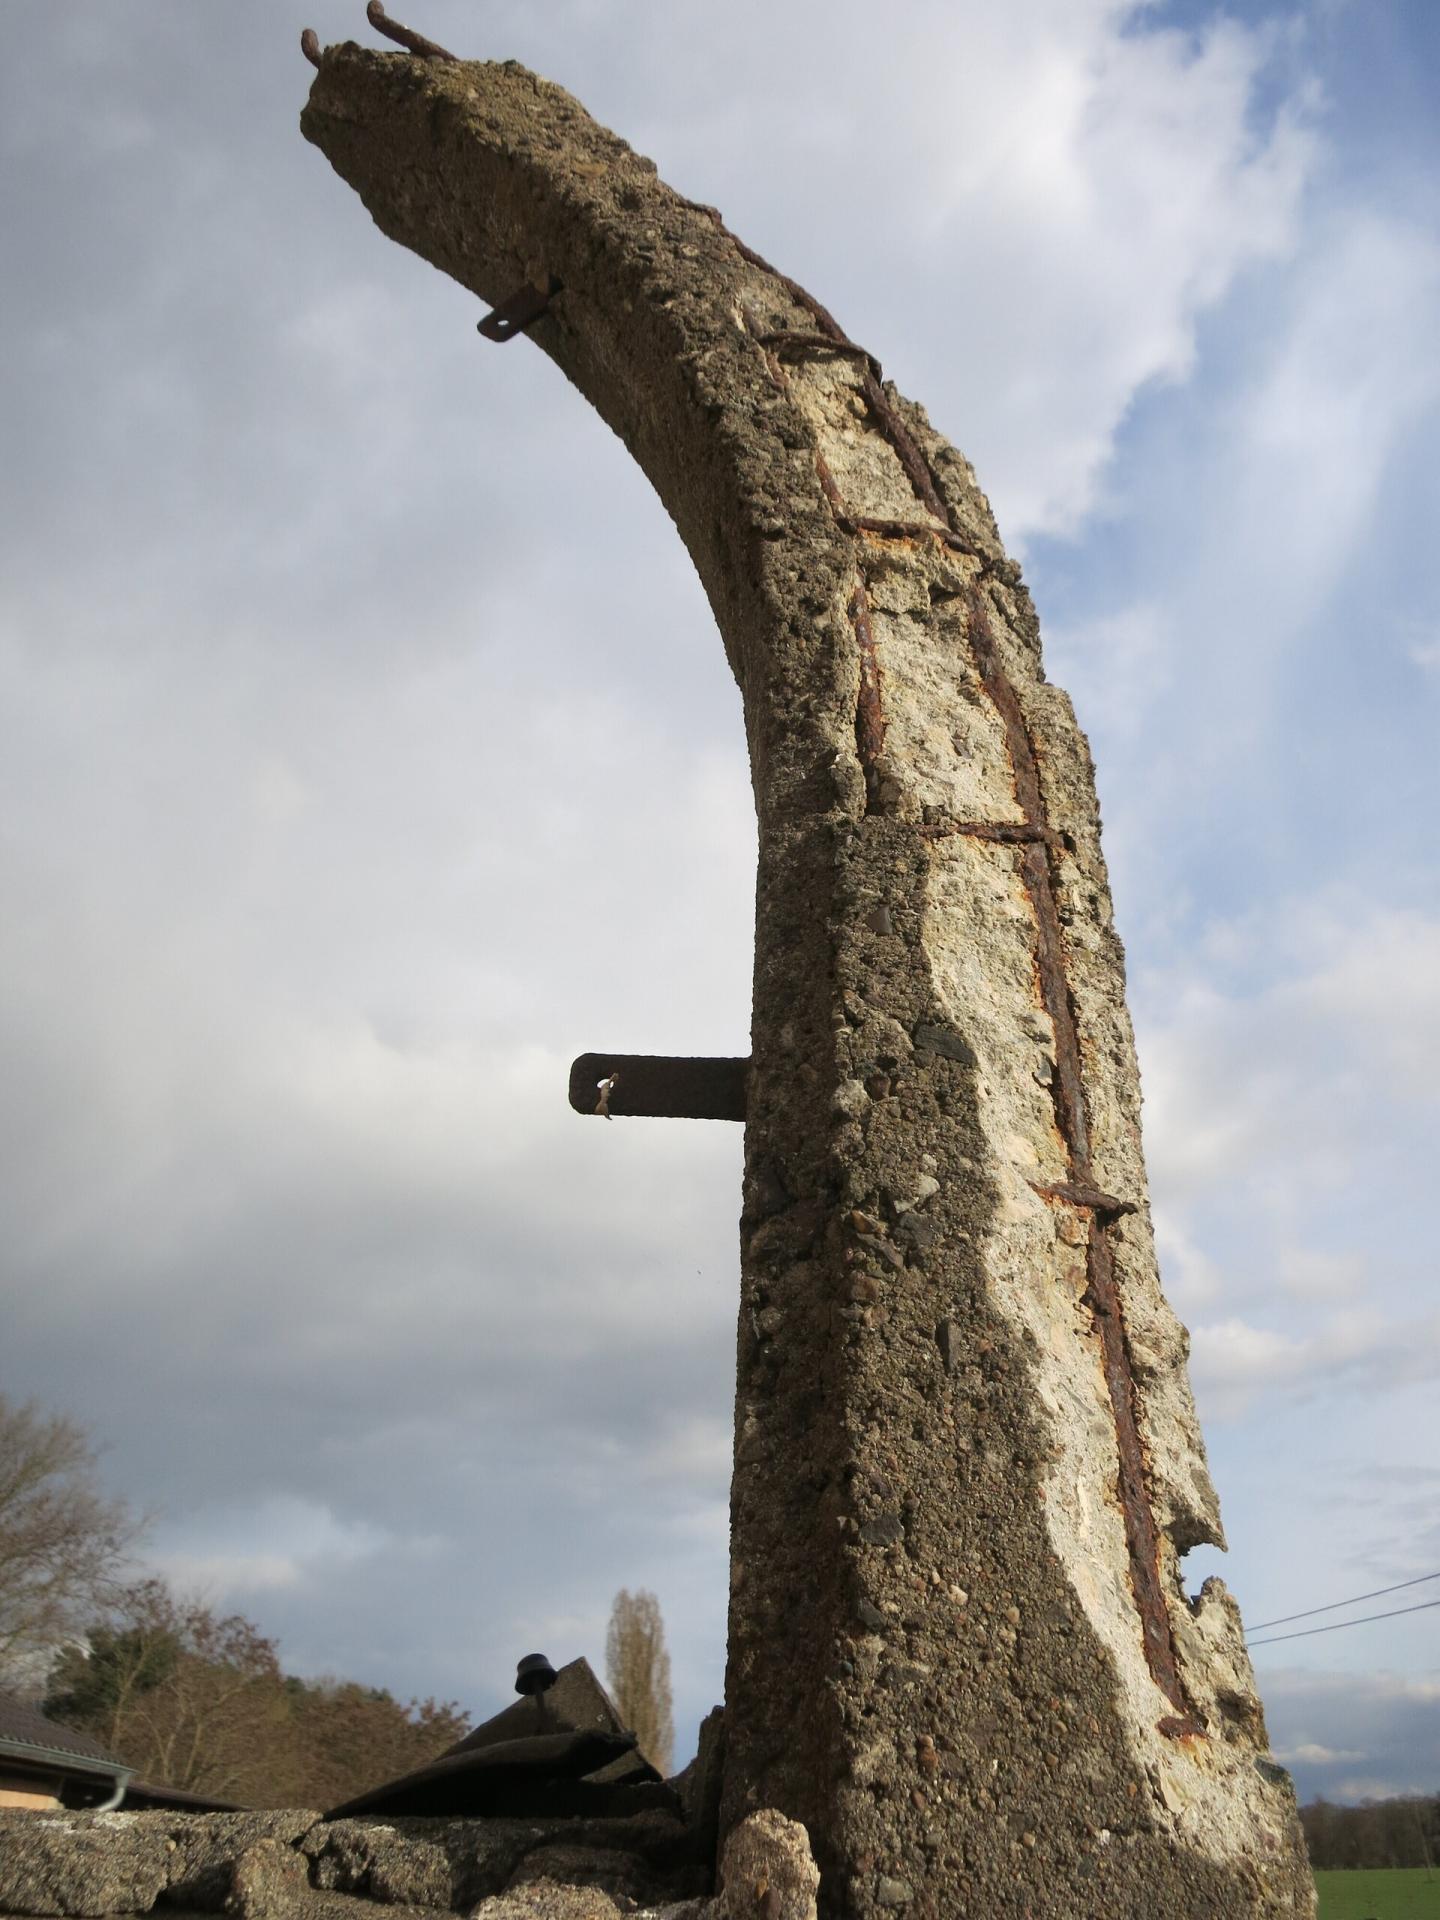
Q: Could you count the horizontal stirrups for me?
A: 5